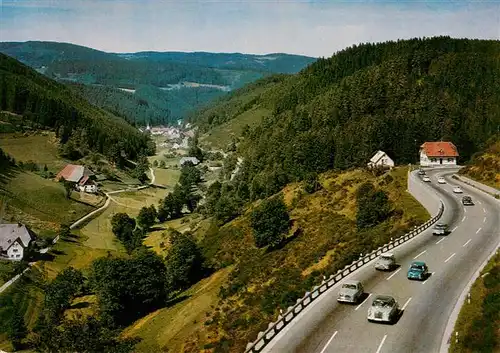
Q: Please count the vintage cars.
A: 10